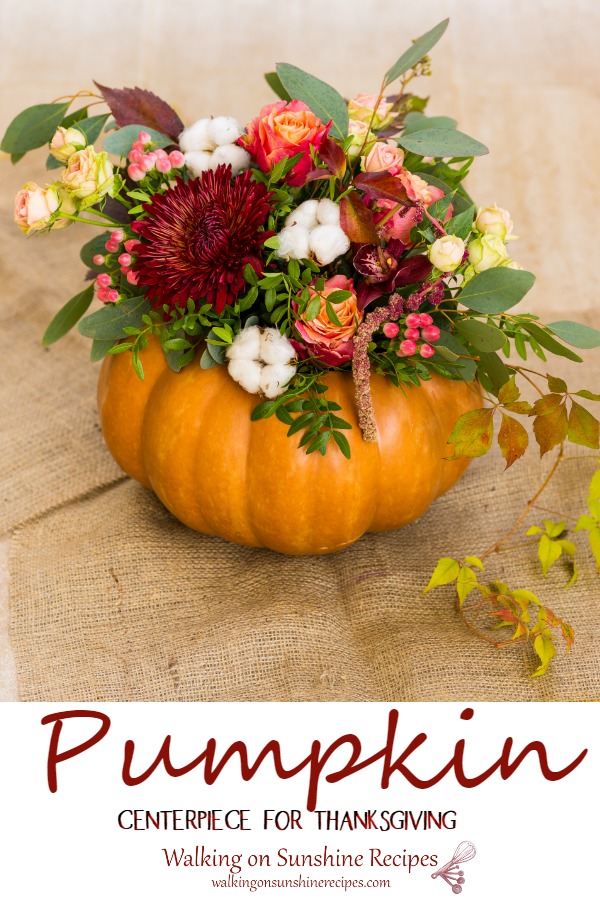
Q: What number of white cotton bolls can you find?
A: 3